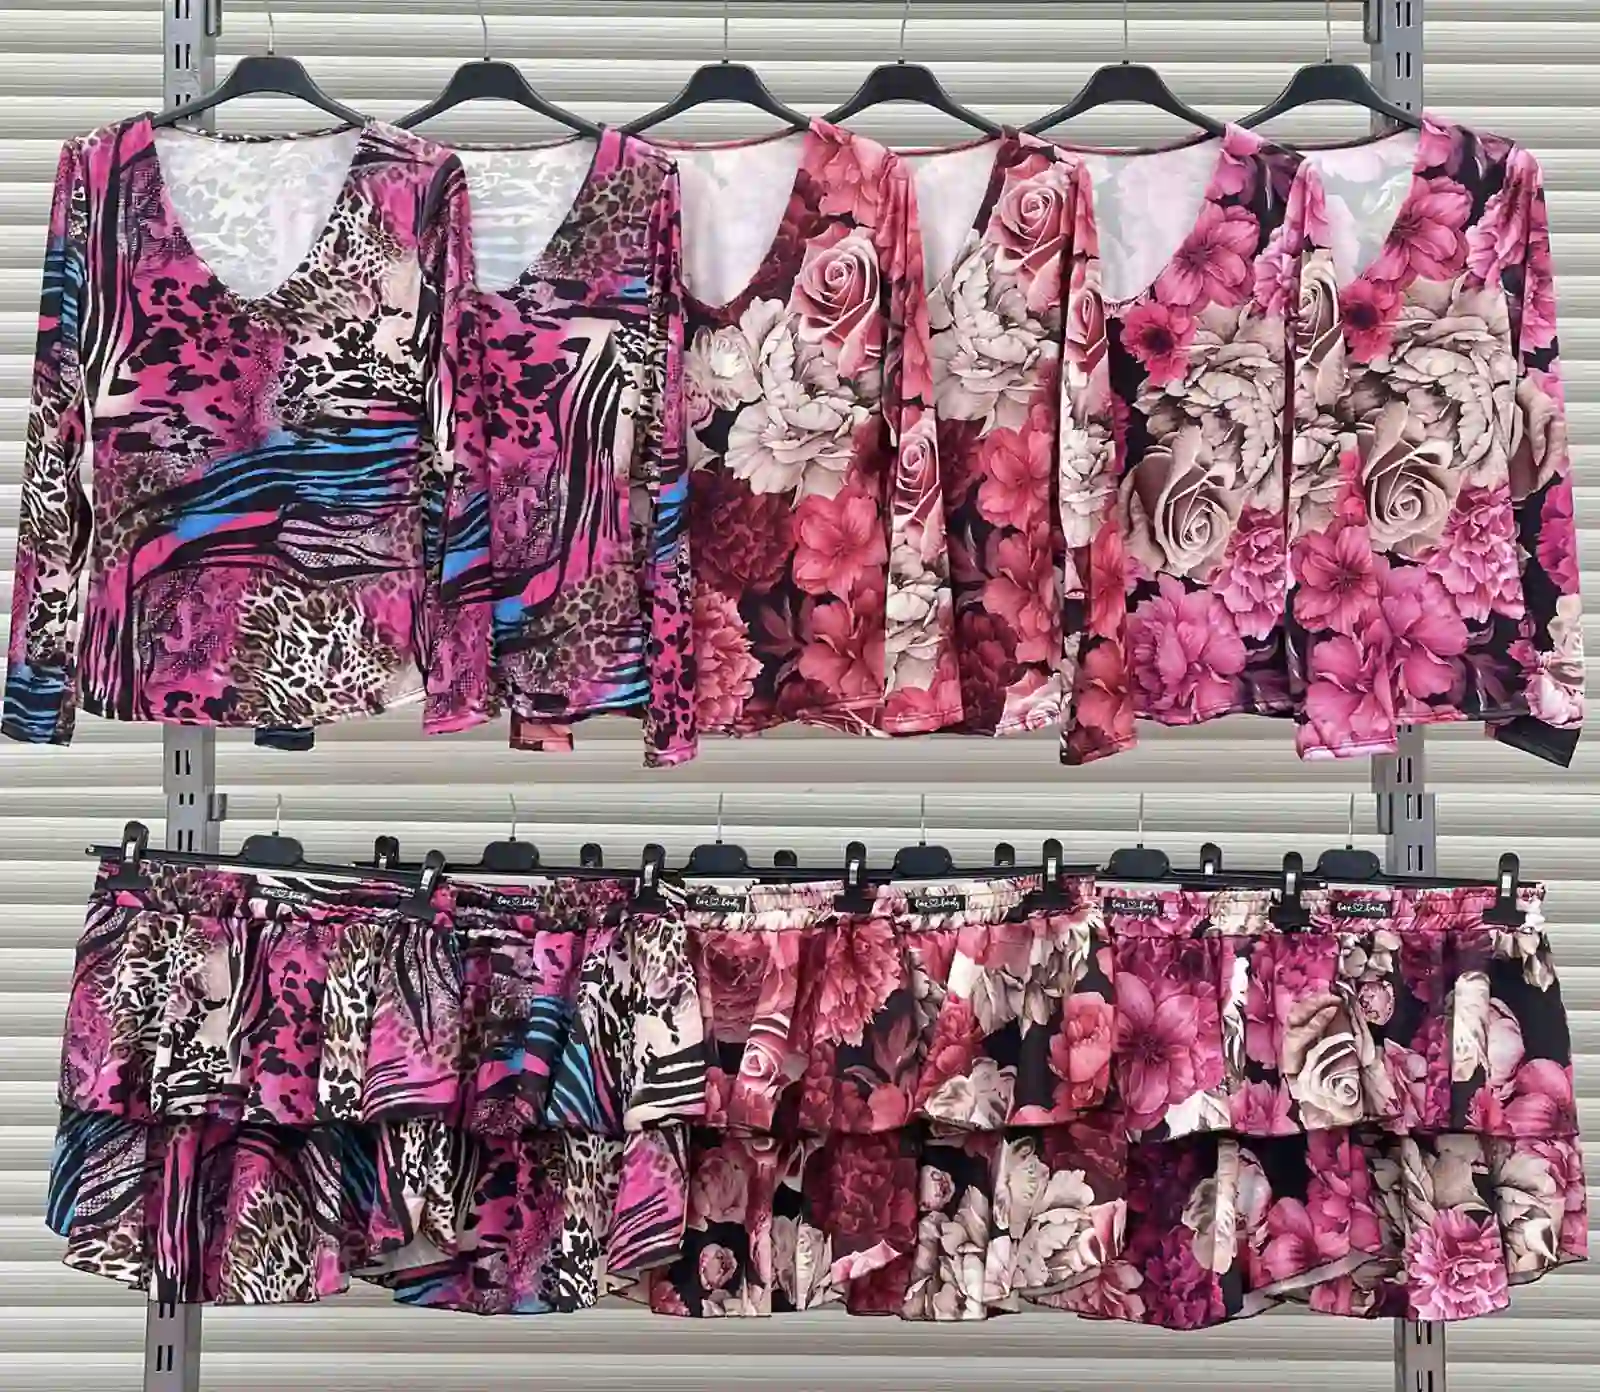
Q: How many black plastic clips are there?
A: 12